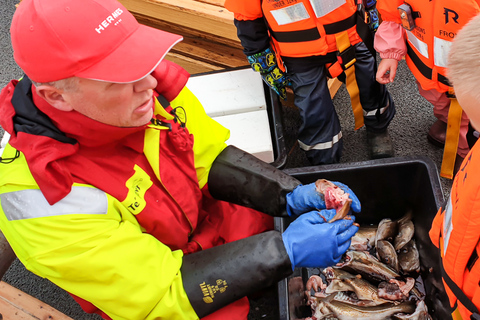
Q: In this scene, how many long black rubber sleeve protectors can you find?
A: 2